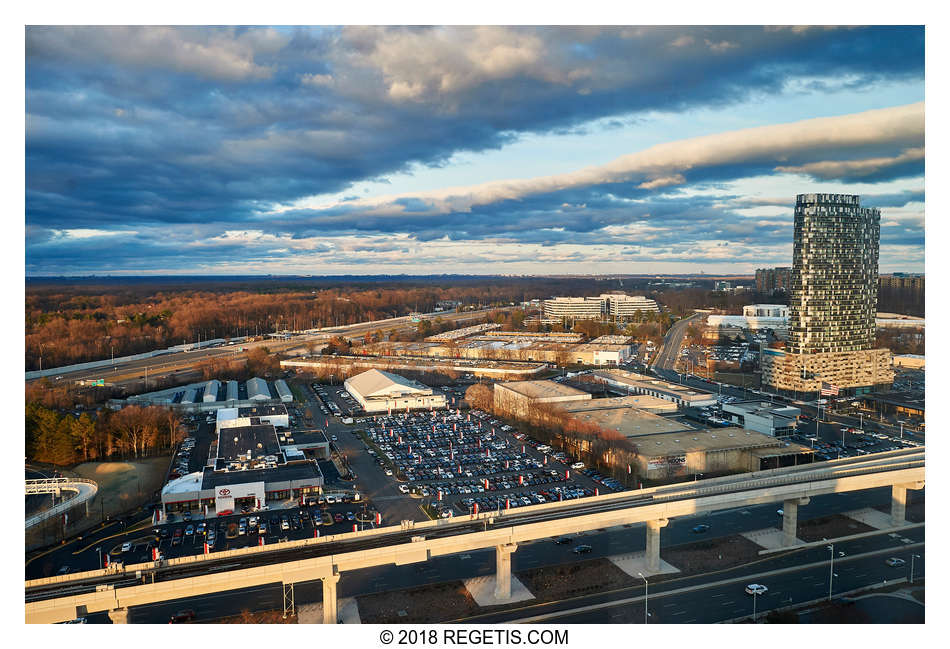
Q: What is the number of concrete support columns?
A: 6